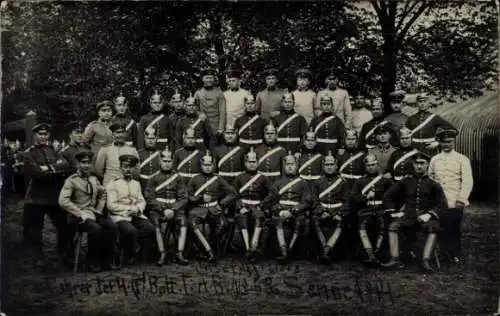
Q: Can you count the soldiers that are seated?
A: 9